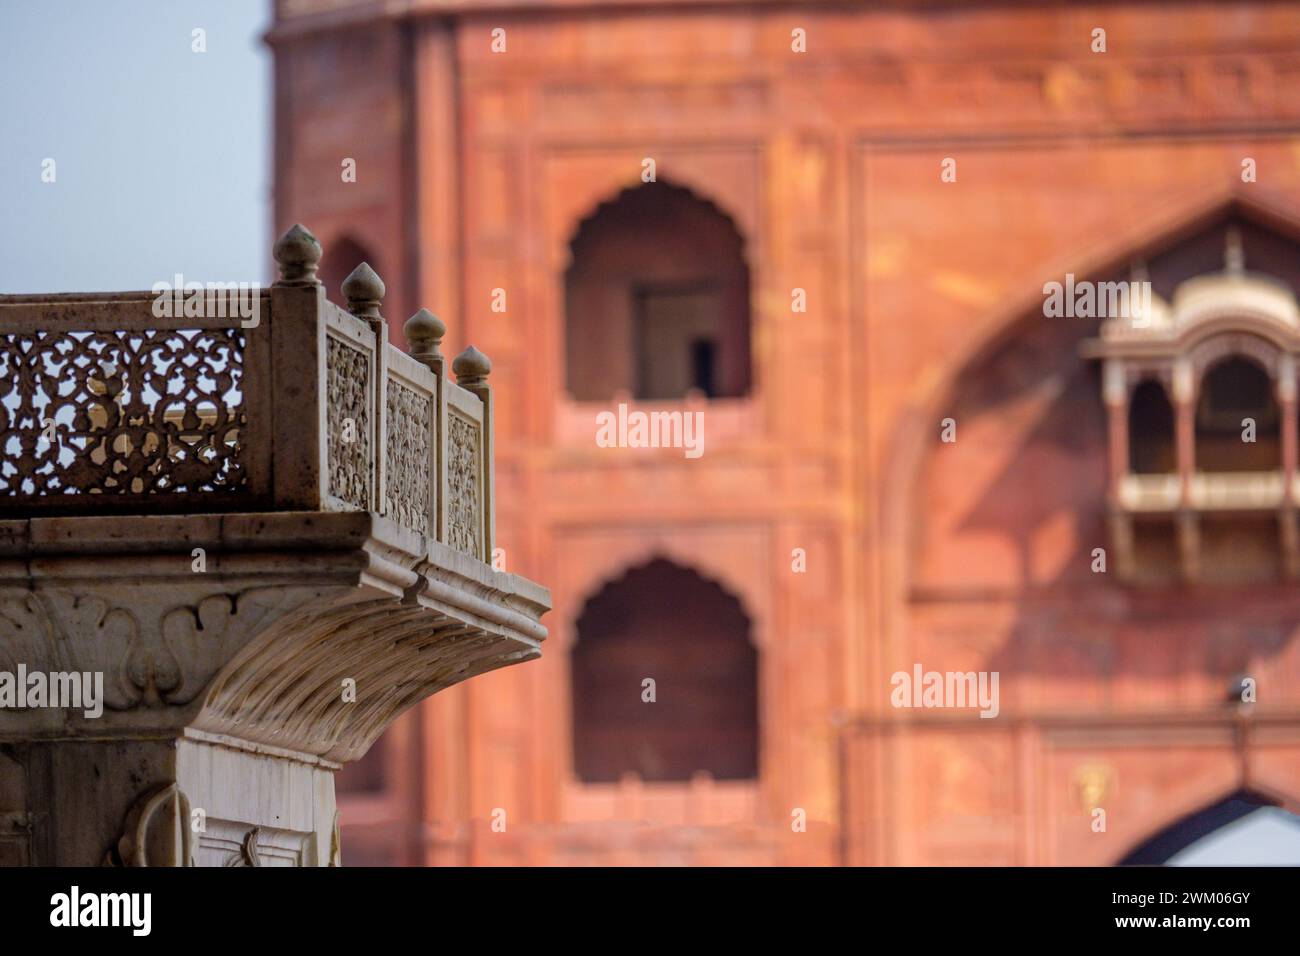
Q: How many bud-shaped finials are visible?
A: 4